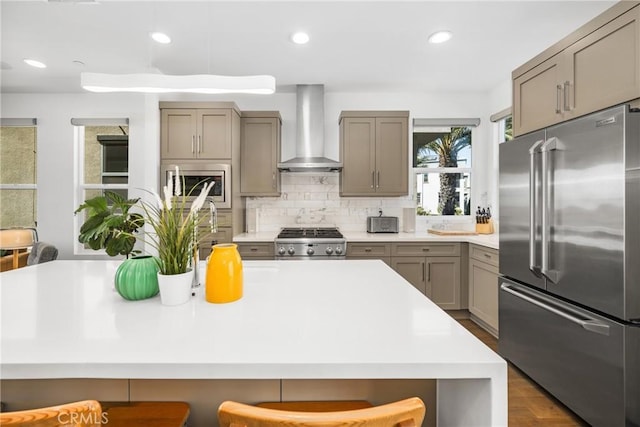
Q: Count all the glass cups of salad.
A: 0